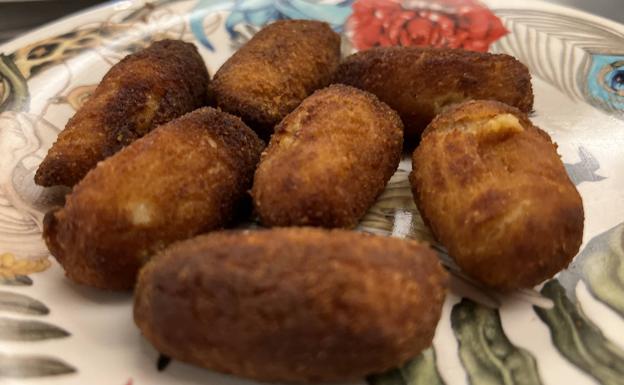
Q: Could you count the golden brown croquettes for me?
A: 7